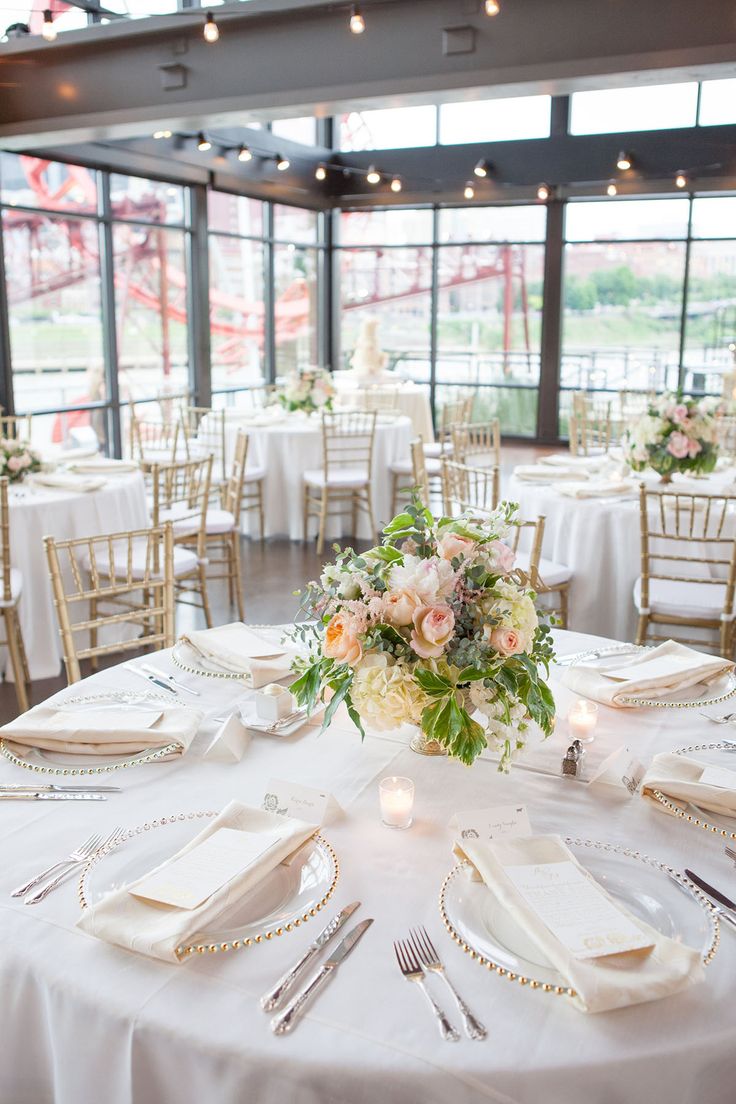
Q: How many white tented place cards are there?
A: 4